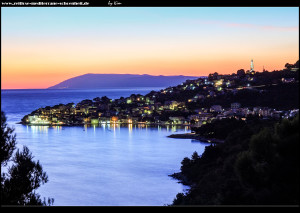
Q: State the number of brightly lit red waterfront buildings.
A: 1